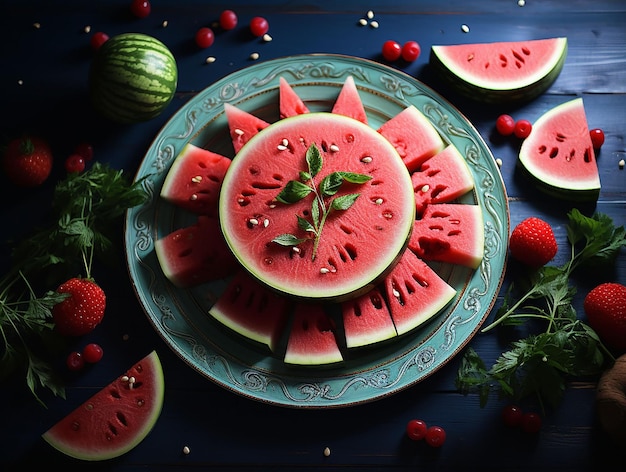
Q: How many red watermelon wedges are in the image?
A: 15